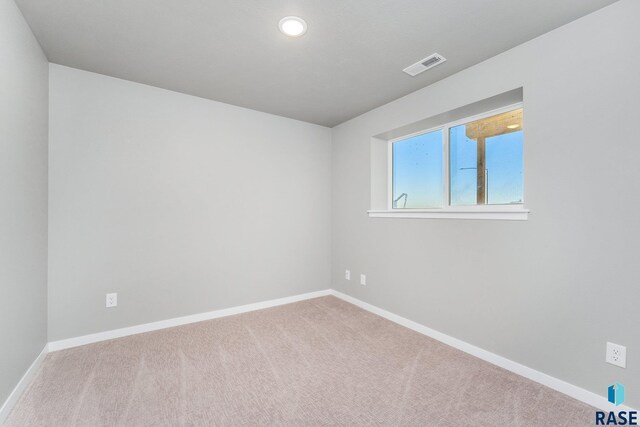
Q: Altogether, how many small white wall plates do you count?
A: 4